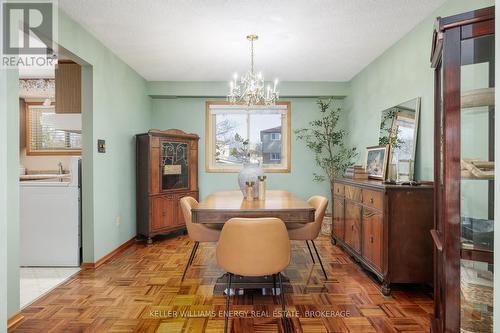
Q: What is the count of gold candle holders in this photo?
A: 2